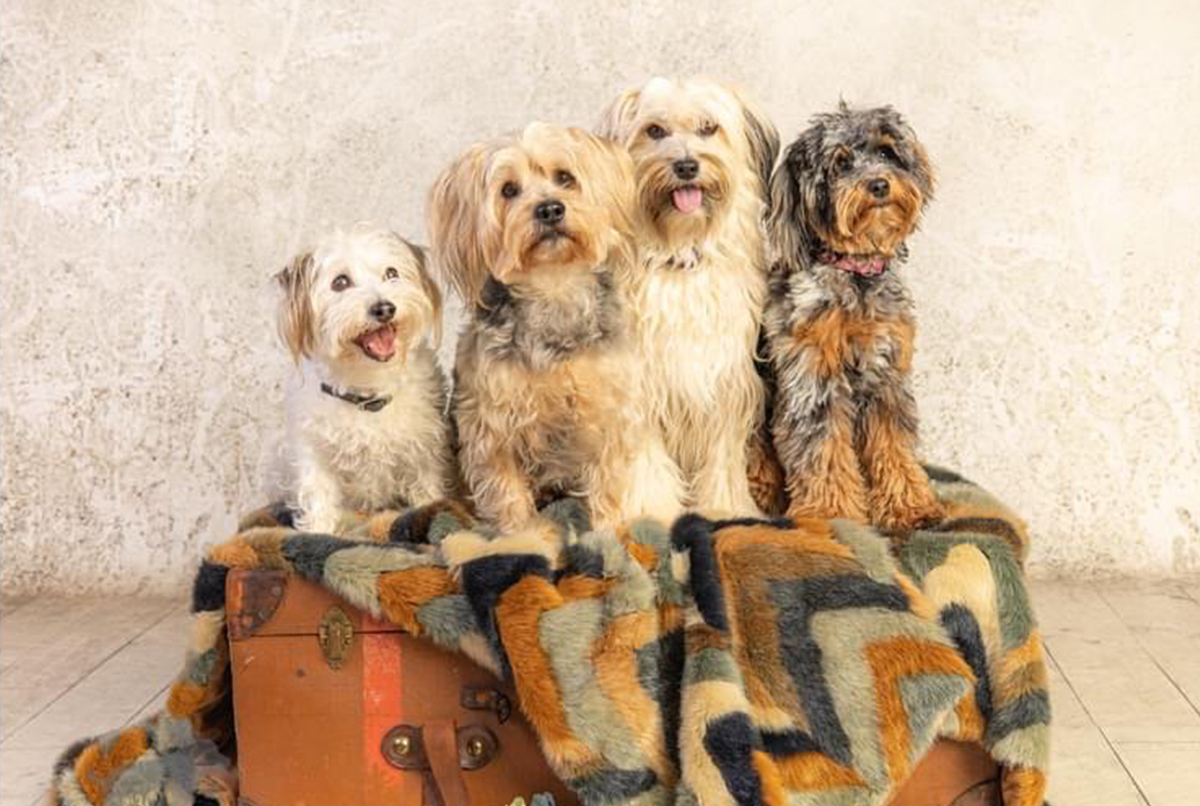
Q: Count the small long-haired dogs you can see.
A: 4